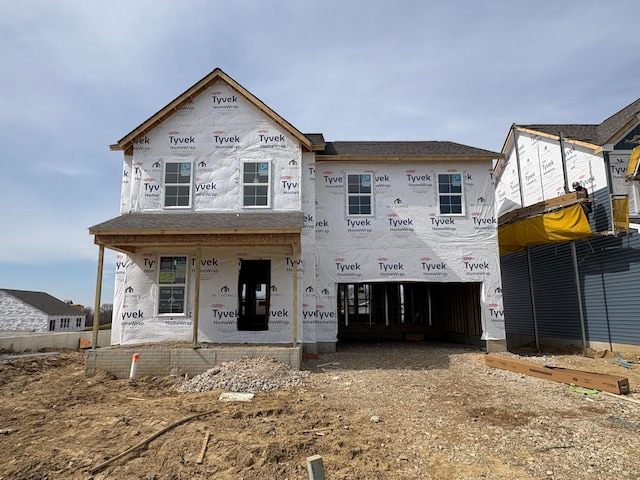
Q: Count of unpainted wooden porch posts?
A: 3